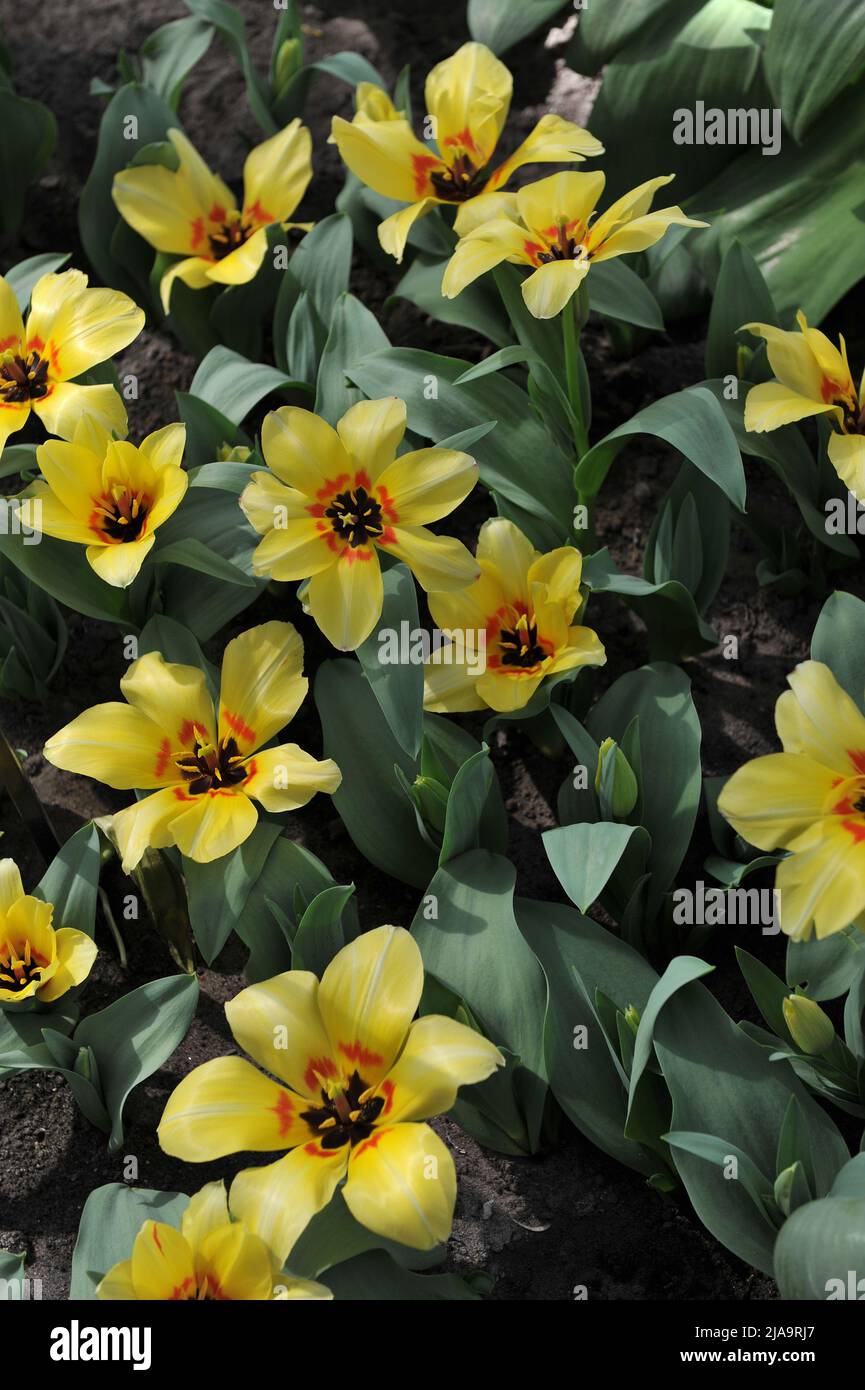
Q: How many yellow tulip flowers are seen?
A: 13